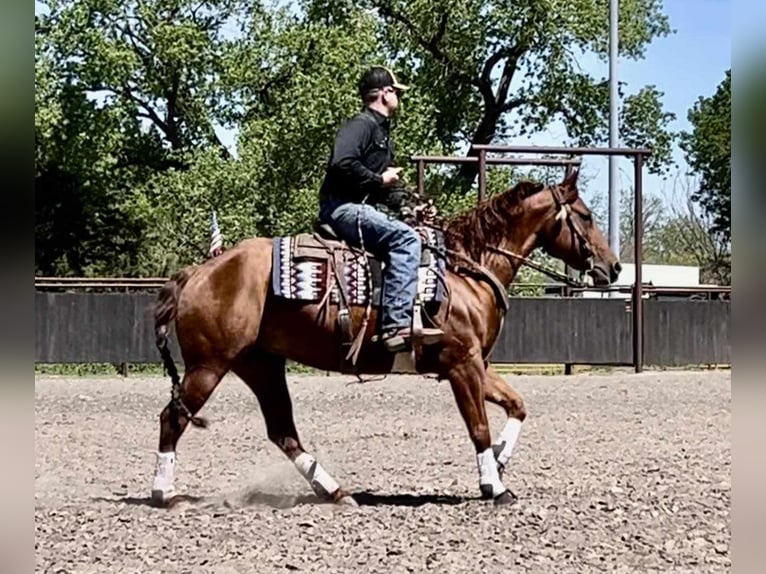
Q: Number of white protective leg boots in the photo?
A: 4